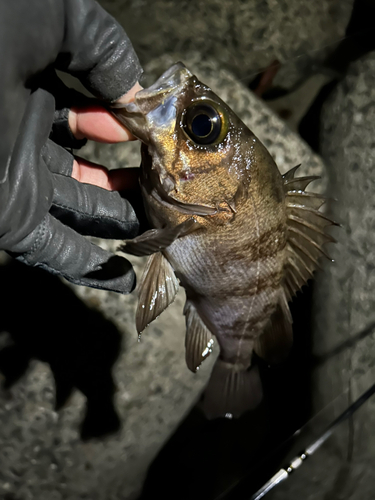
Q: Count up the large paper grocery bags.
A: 0